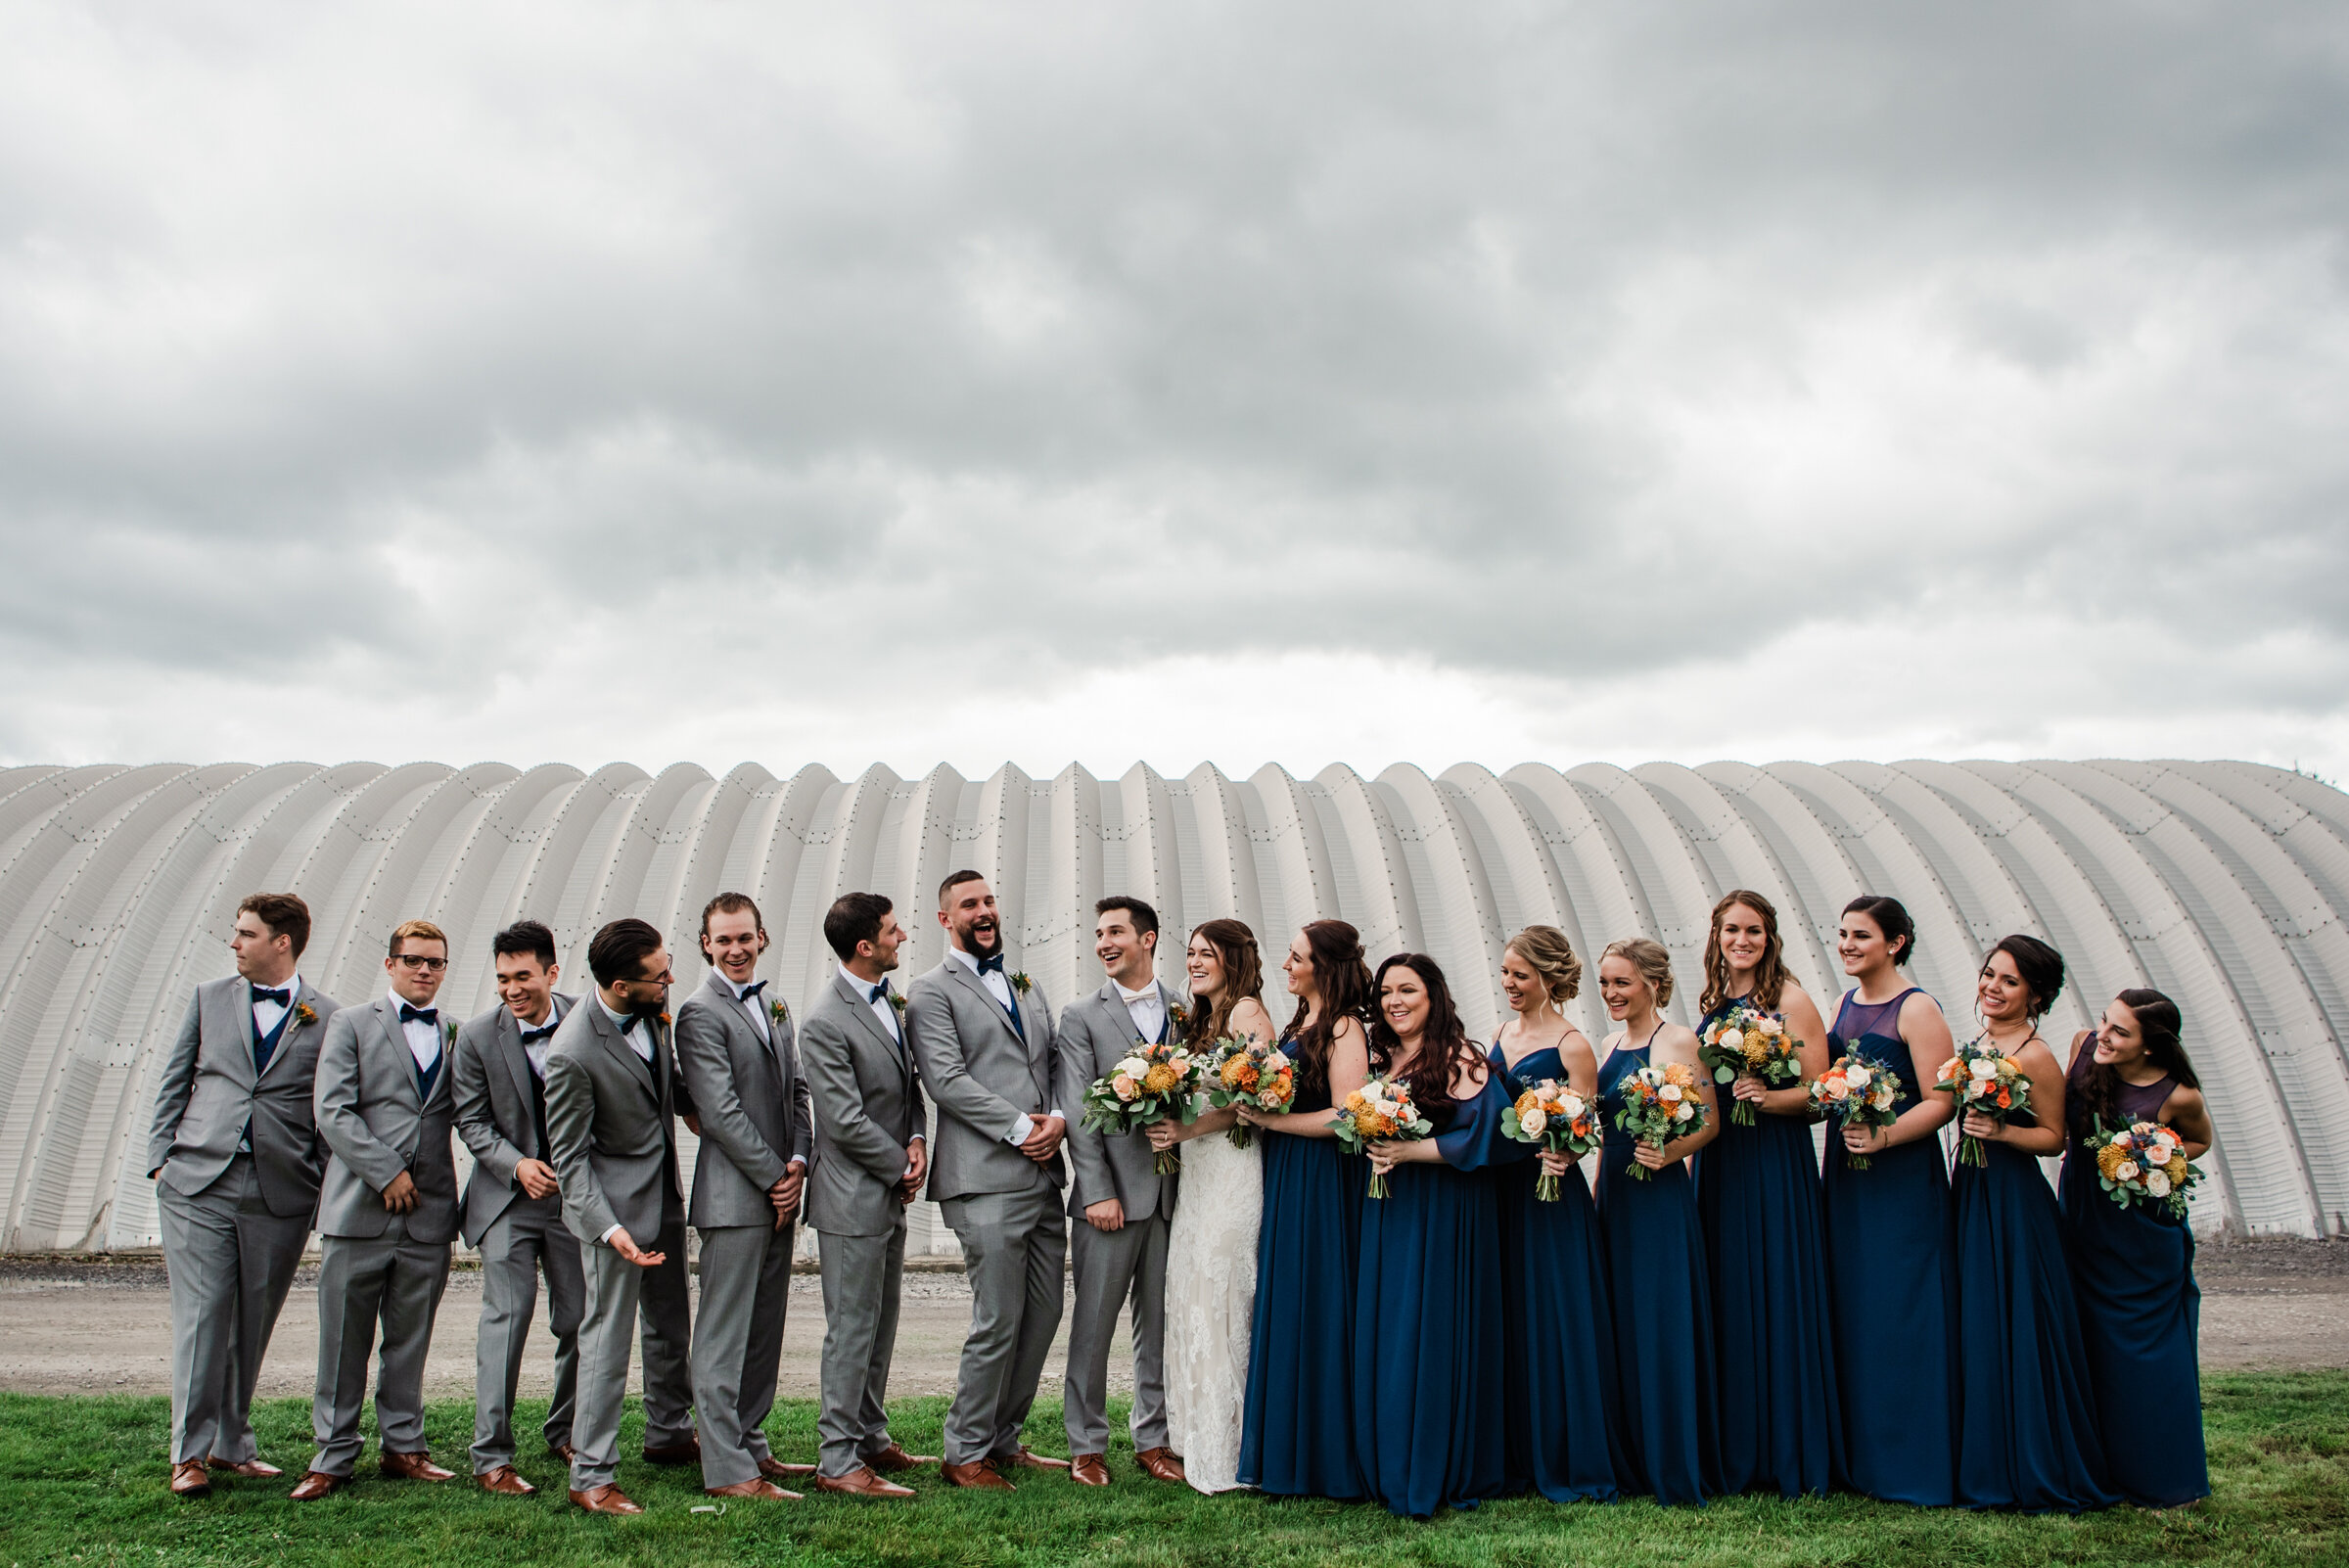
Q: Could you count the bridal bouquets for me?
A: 9